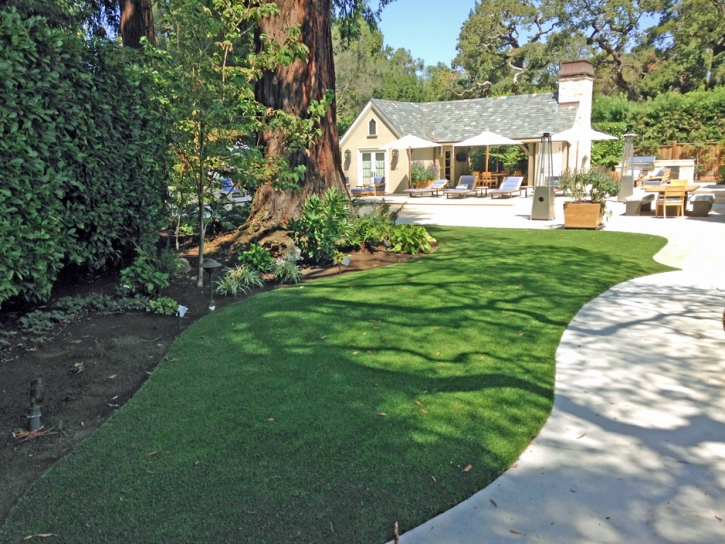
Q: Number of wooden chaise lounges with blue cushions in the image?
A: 3